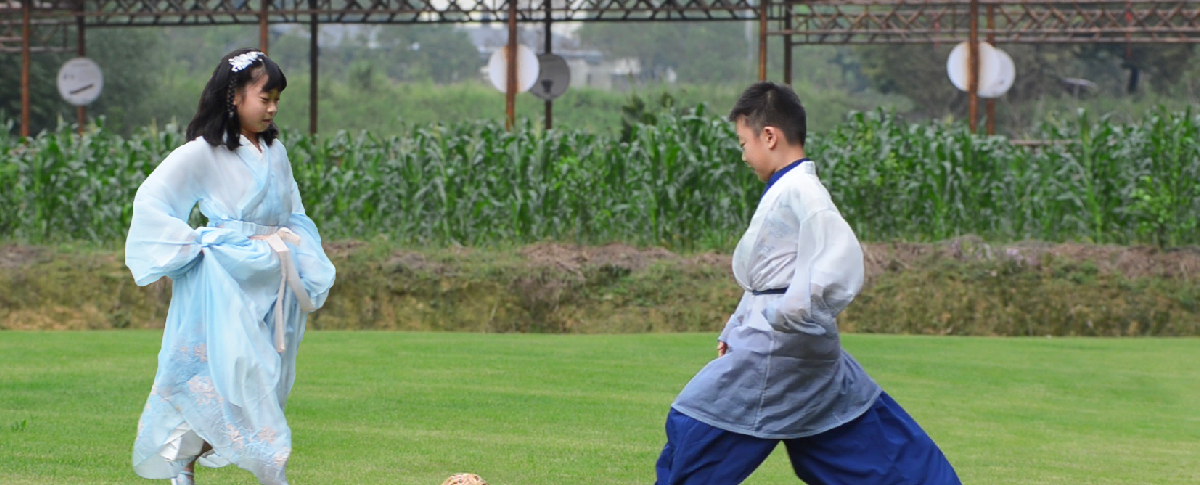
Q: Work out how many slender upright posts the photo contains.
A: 10